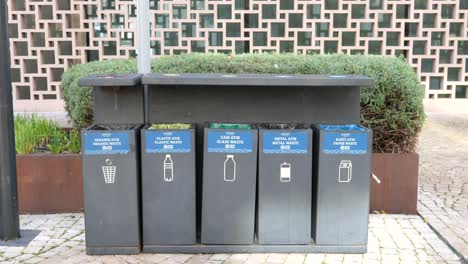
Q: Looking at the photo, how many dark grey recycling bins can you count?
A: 5